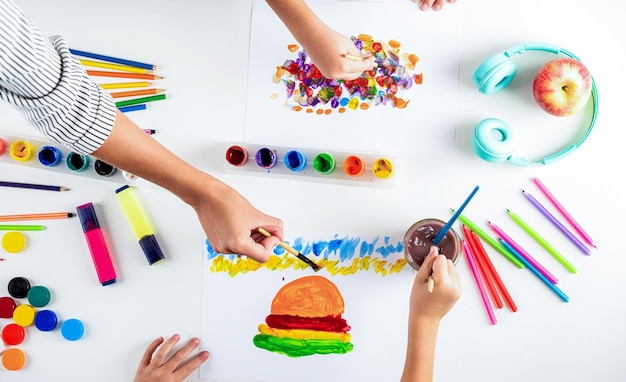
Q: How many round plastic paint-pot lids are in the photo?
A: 9